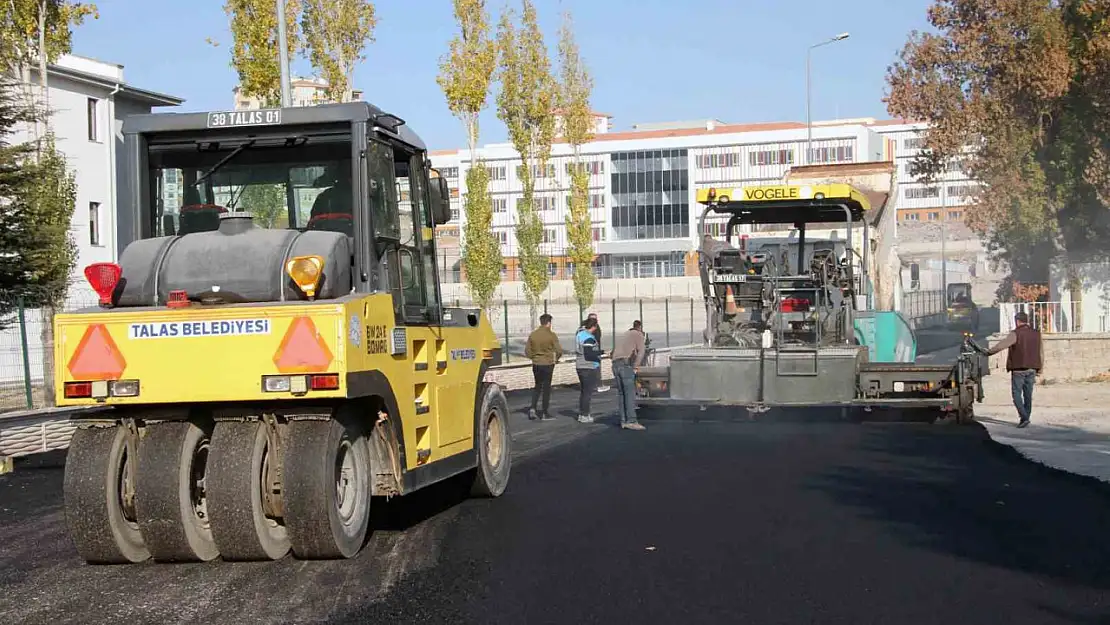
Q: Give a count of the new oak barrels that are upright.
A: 0